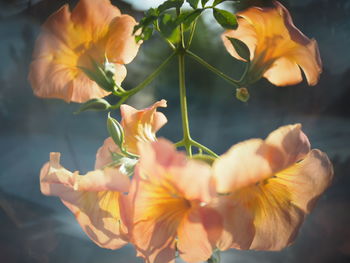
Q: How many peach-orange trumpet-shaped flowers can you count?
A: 6